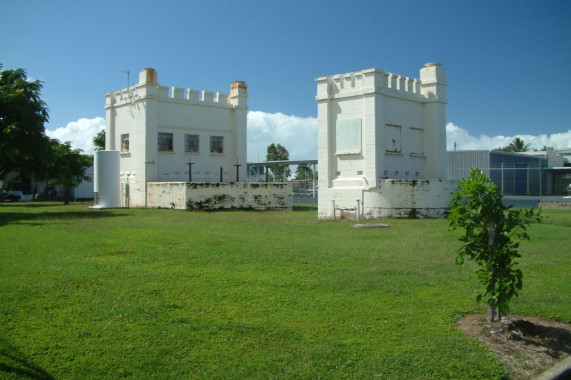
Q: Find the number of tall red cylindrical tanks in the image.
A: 0